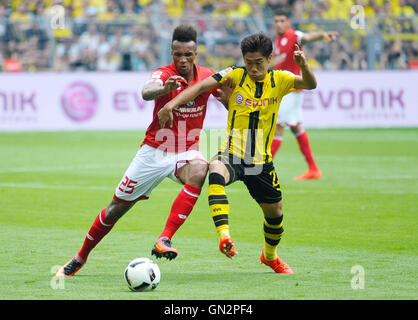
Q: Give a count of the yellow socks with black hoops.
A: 2